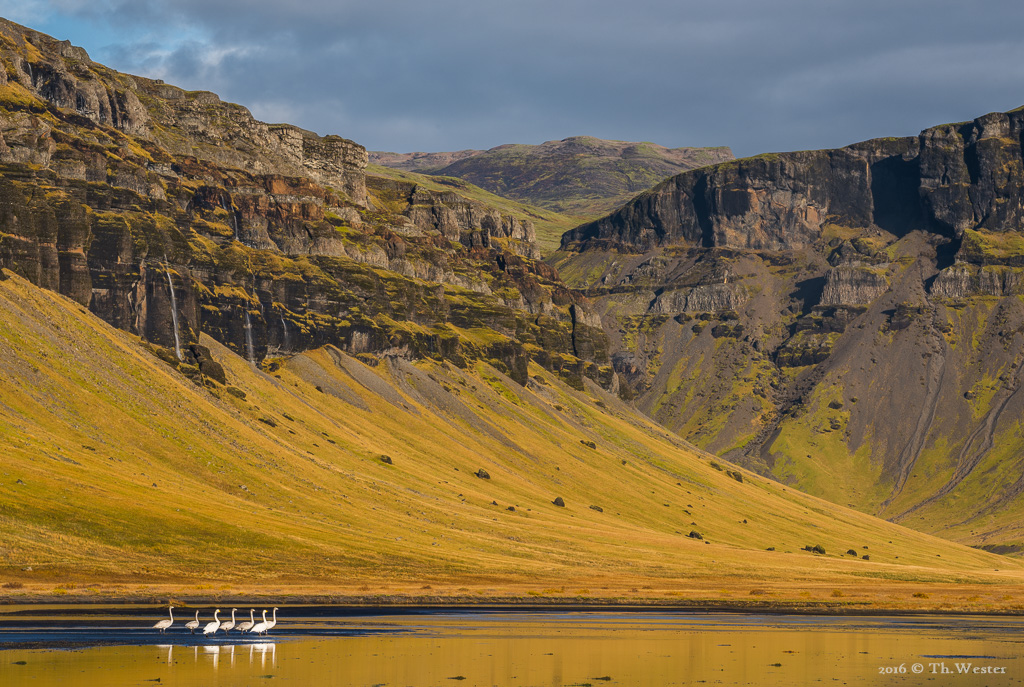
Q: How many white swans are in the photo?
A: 7